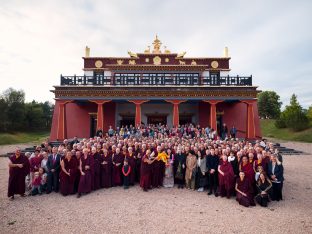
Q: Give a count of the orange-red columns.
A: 6